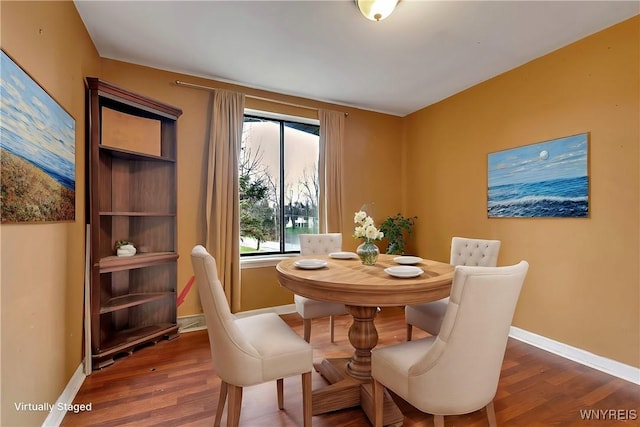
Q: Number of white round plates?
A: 4